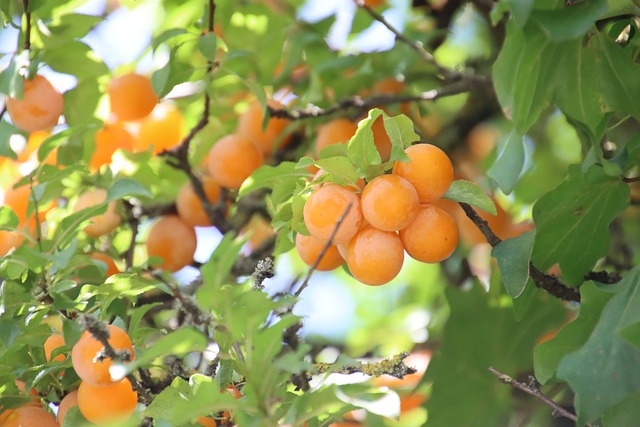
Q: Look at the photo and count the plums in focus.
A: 6